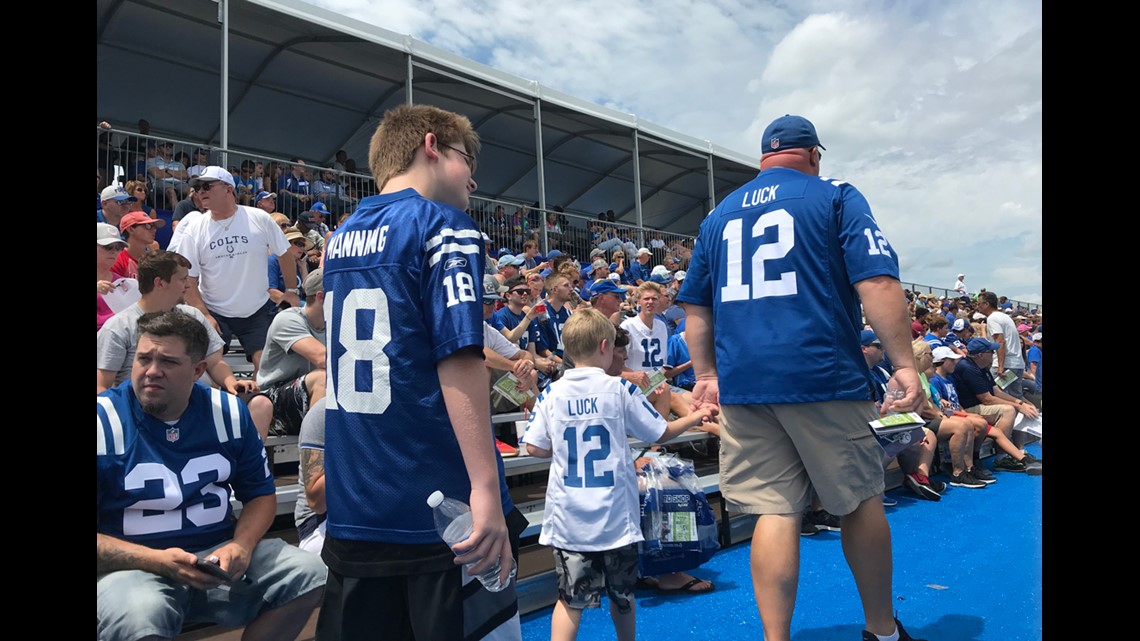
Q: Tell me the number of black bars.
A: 2